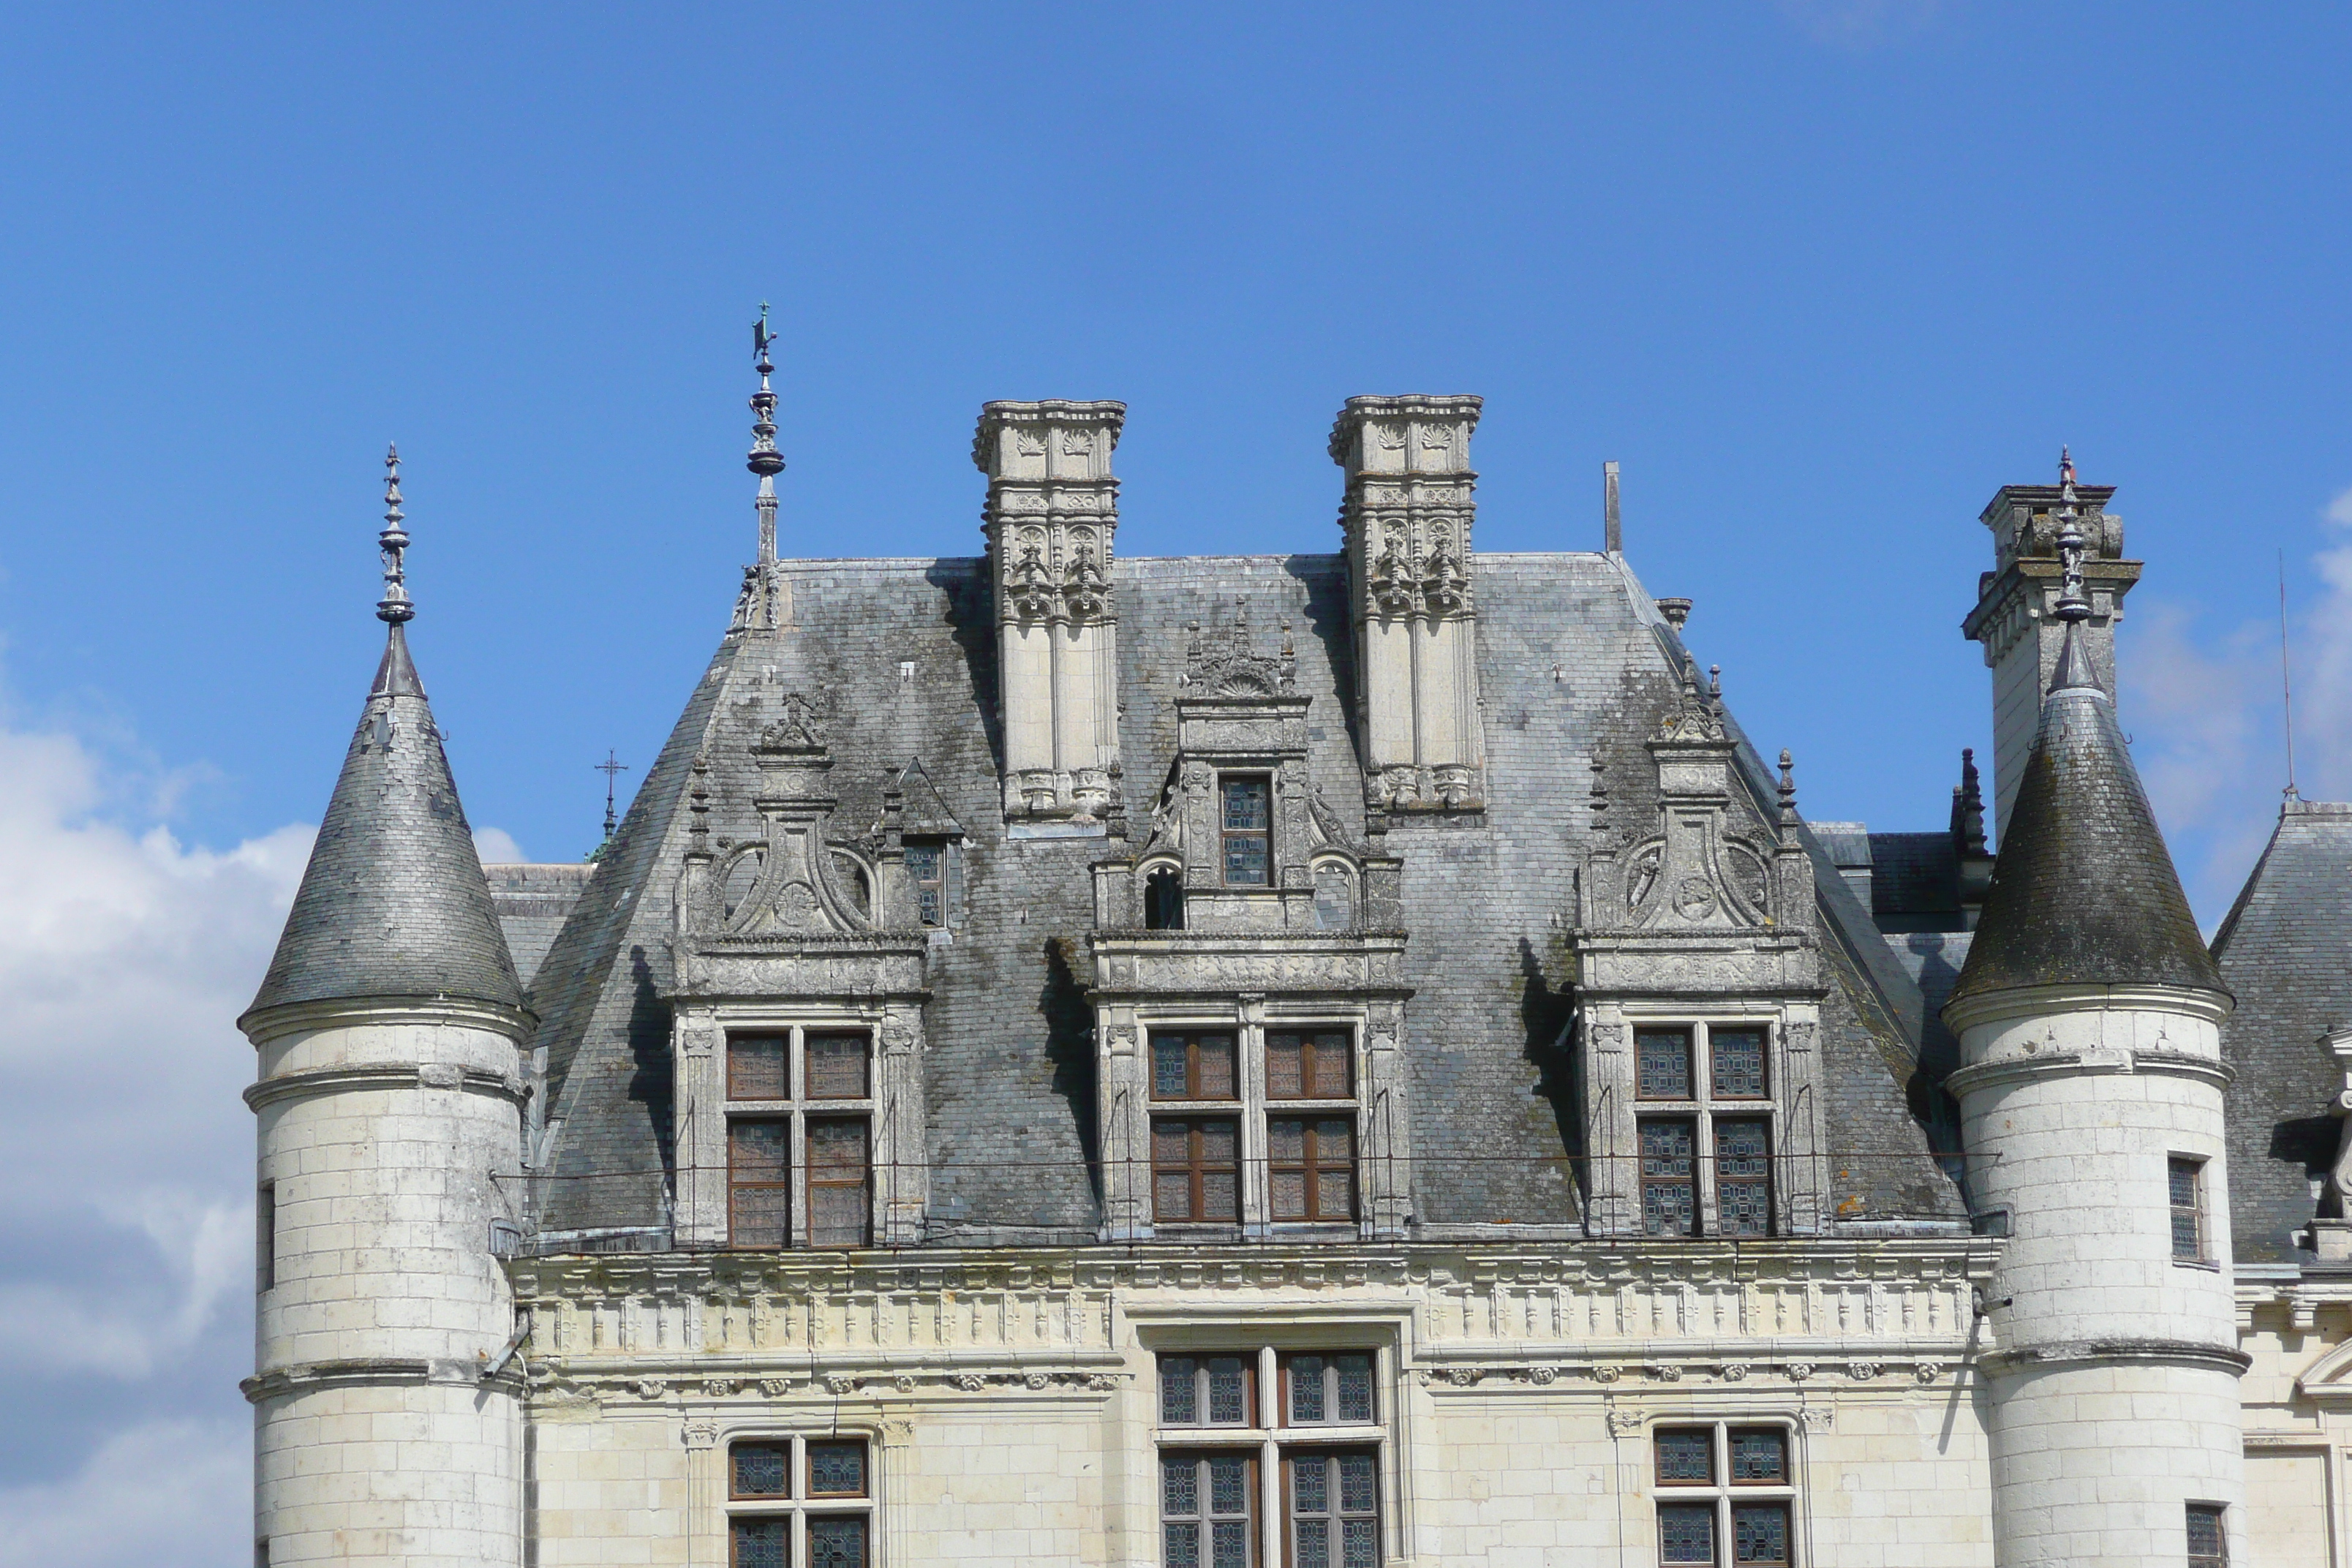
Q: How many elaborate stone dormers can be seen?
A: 3